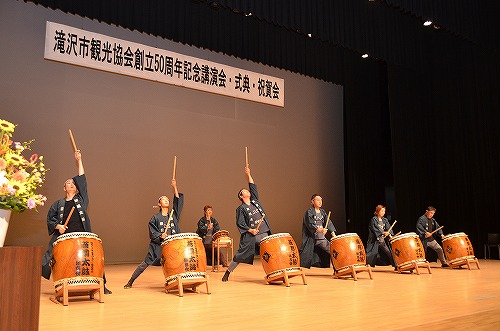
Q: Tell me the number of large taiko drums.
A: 6